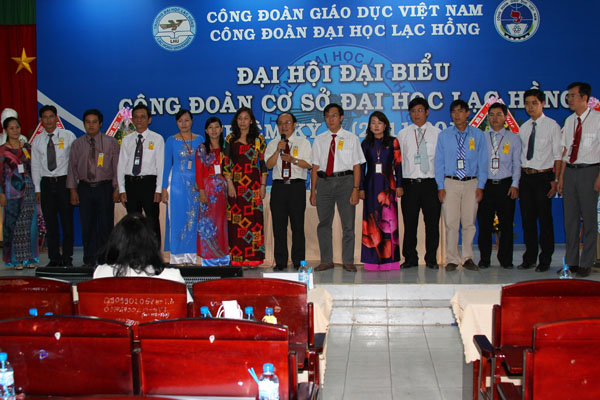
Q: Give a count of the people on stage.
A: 15